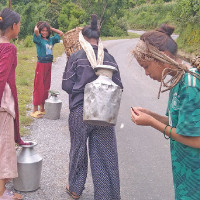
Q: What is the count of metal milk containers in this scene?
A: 3